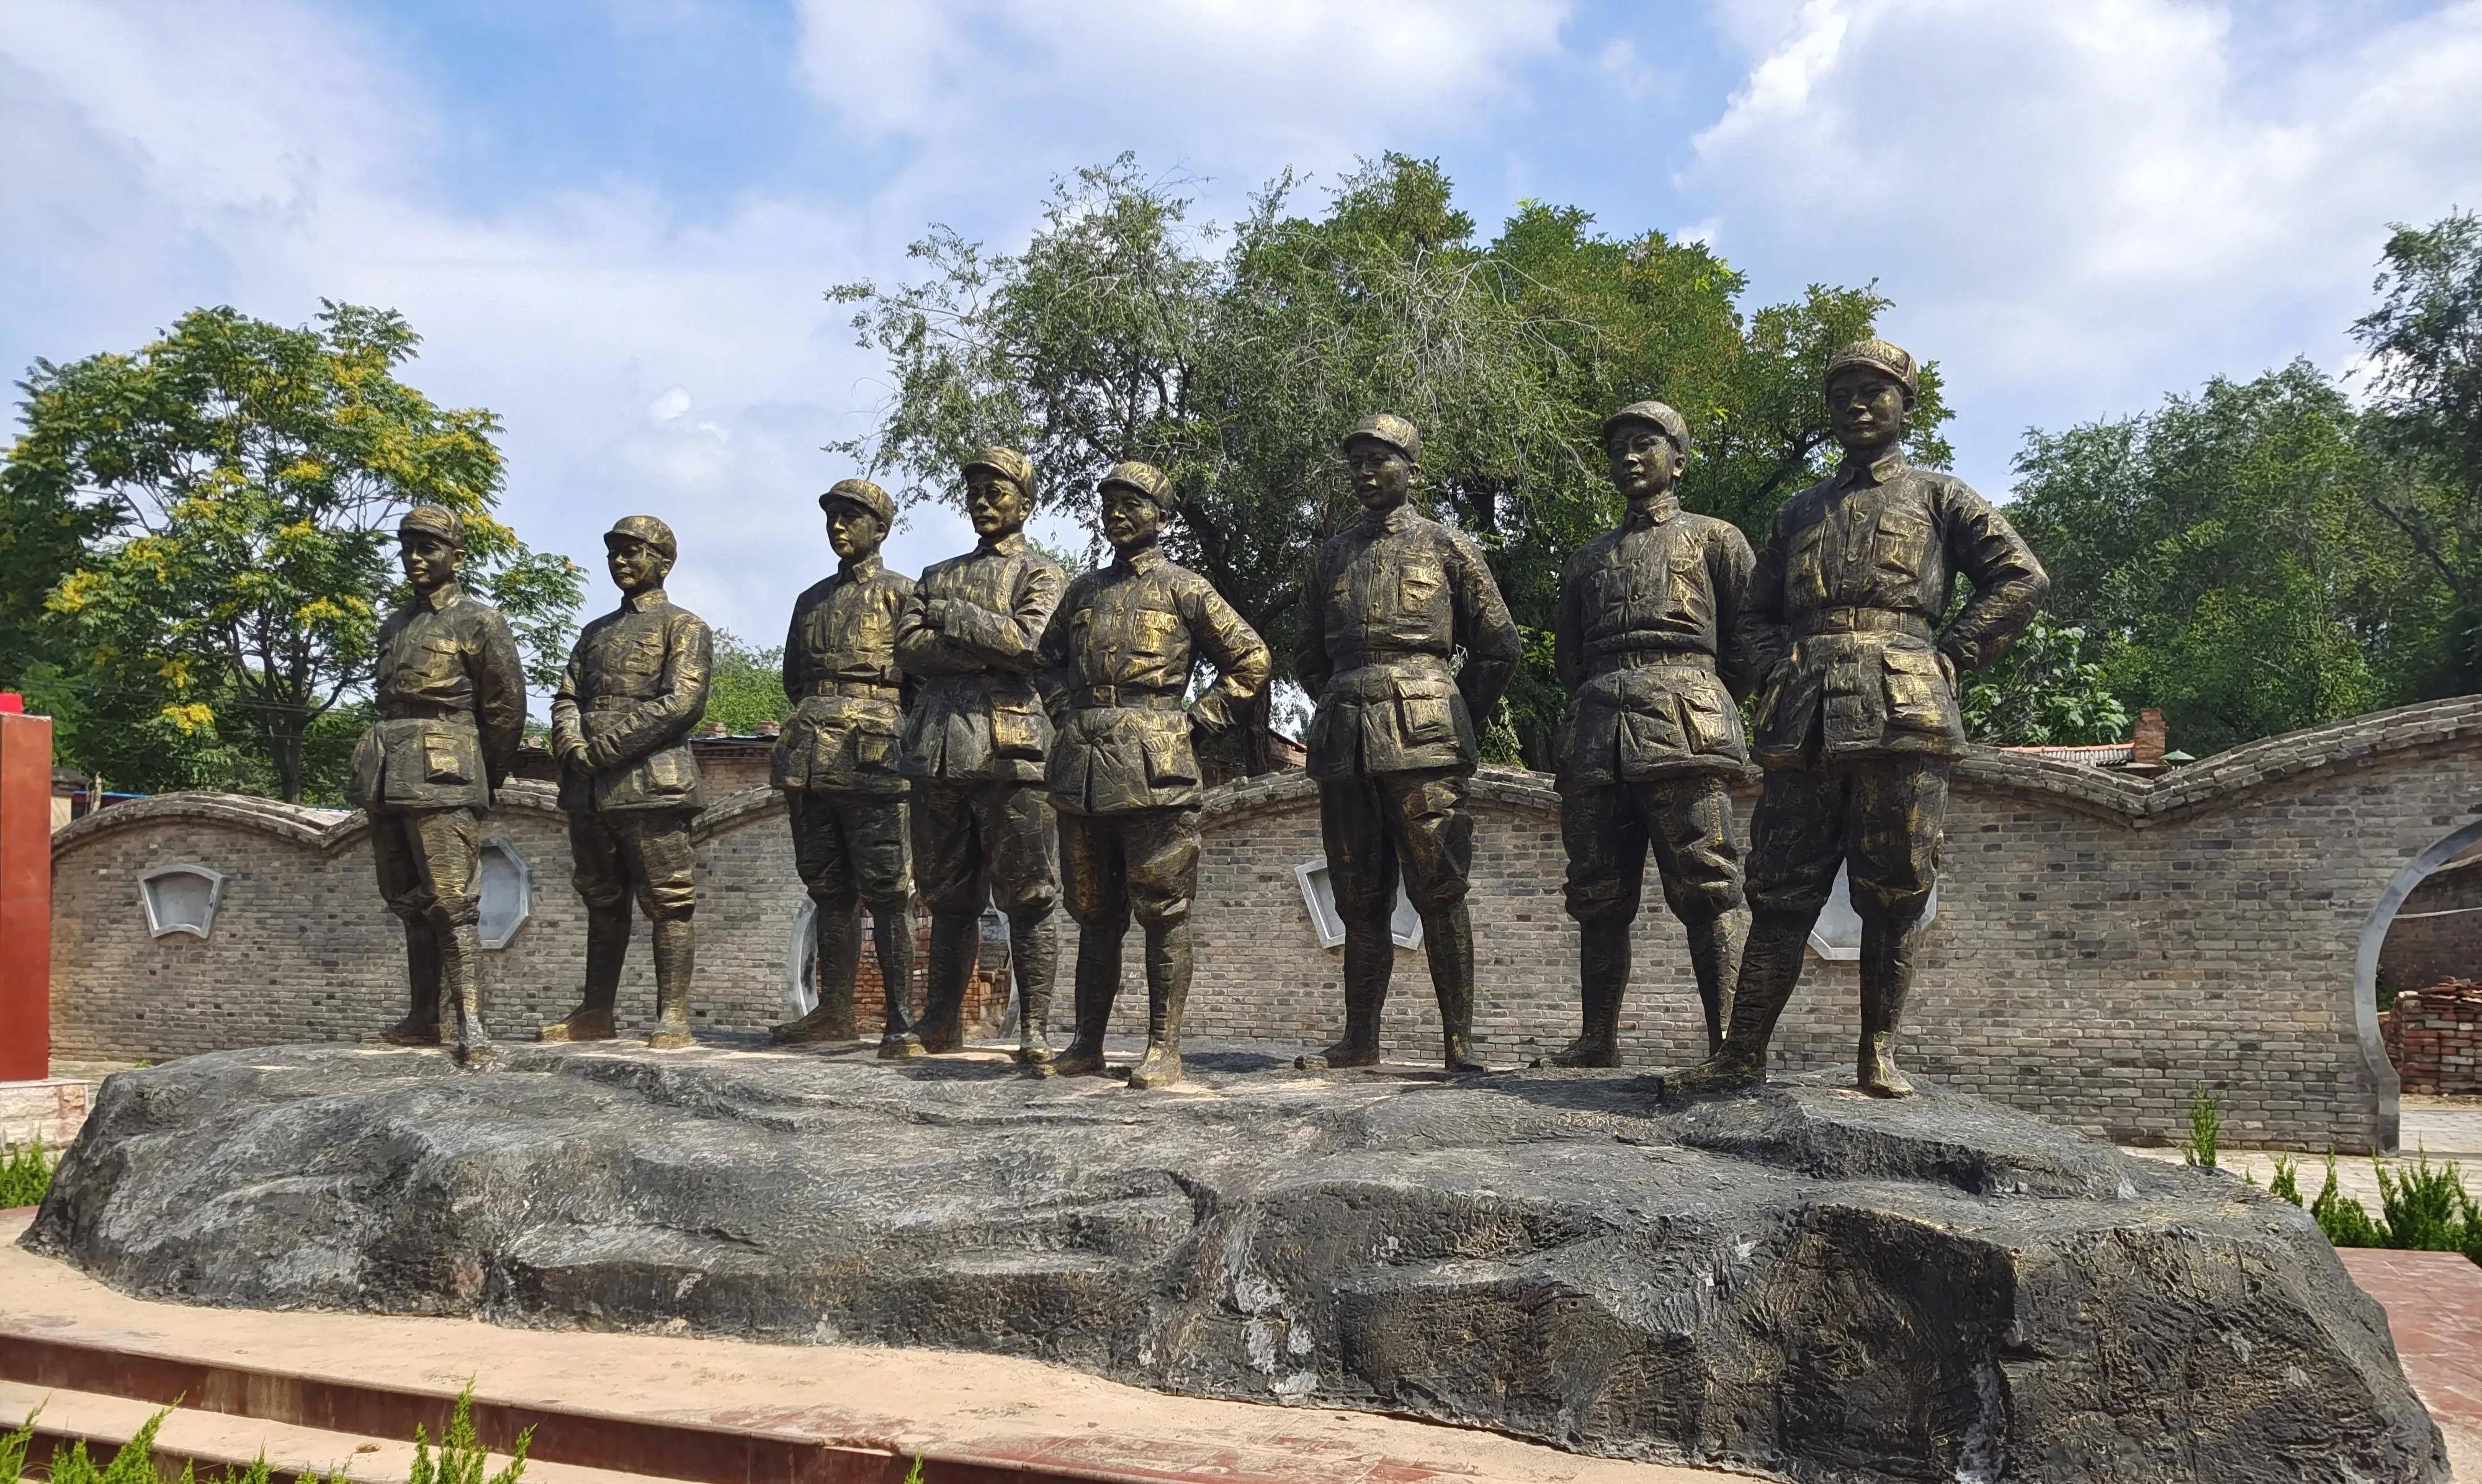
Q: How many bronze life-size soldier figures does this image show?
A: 8